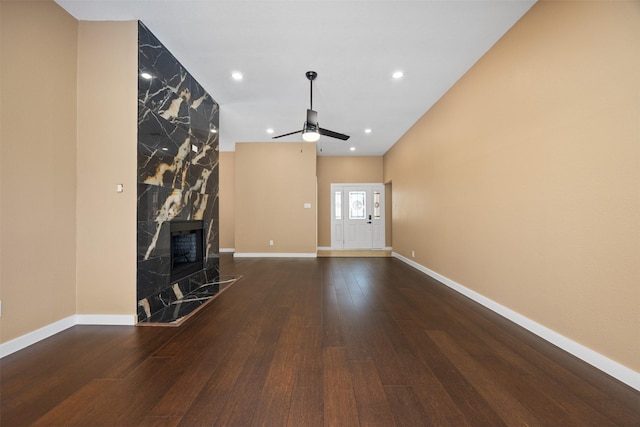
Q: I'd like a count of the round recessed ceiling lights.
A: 5